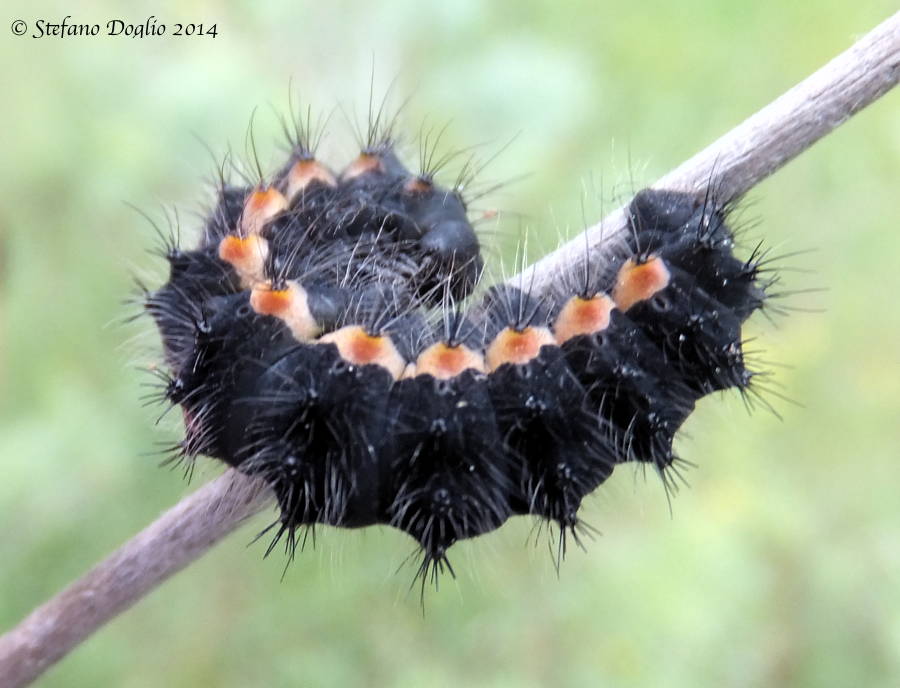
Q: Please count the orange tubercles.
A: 11